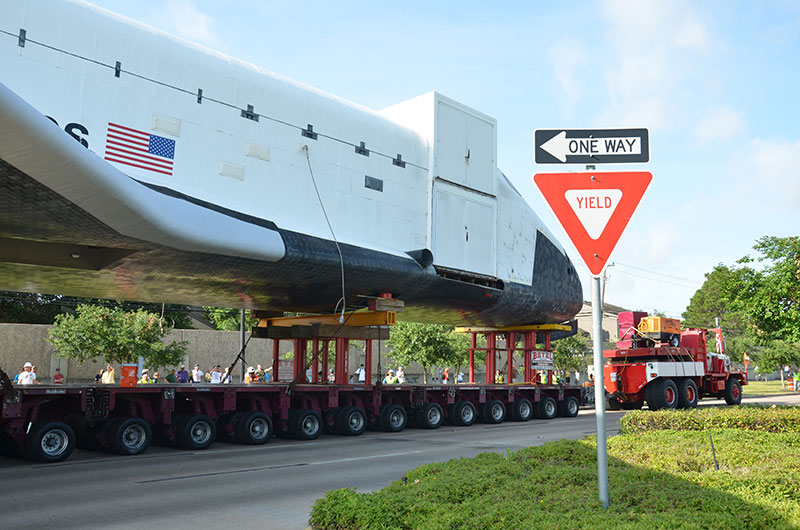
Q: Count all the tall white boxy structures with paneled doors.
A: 1